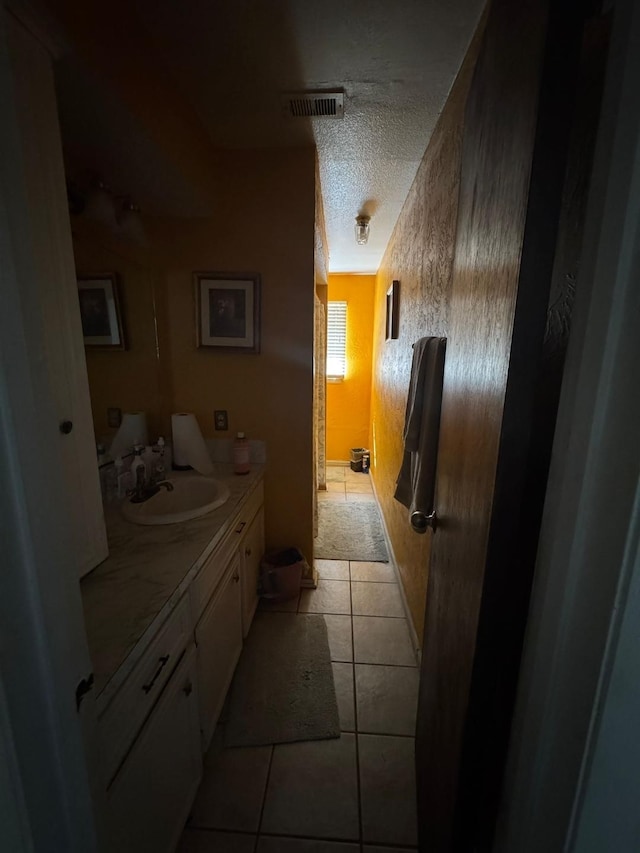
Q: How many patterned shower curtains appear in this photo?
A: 1